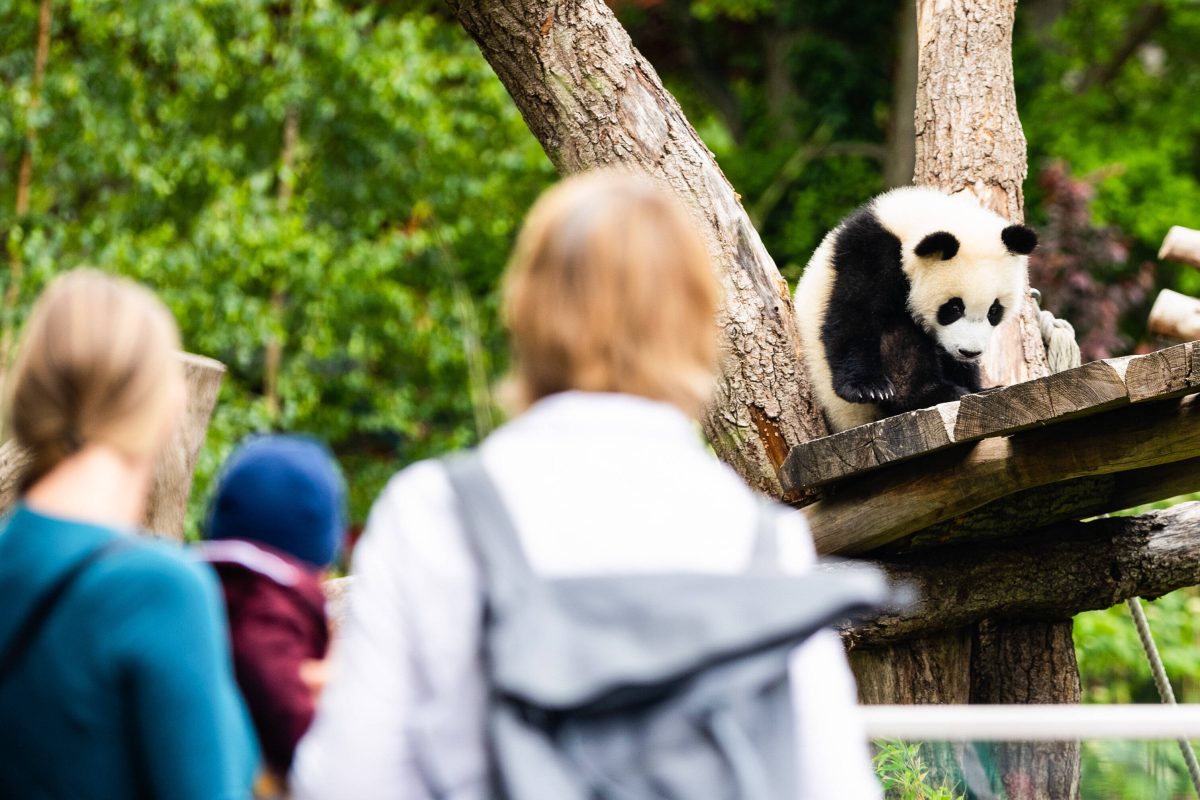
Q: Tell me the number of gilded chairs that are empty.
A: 0